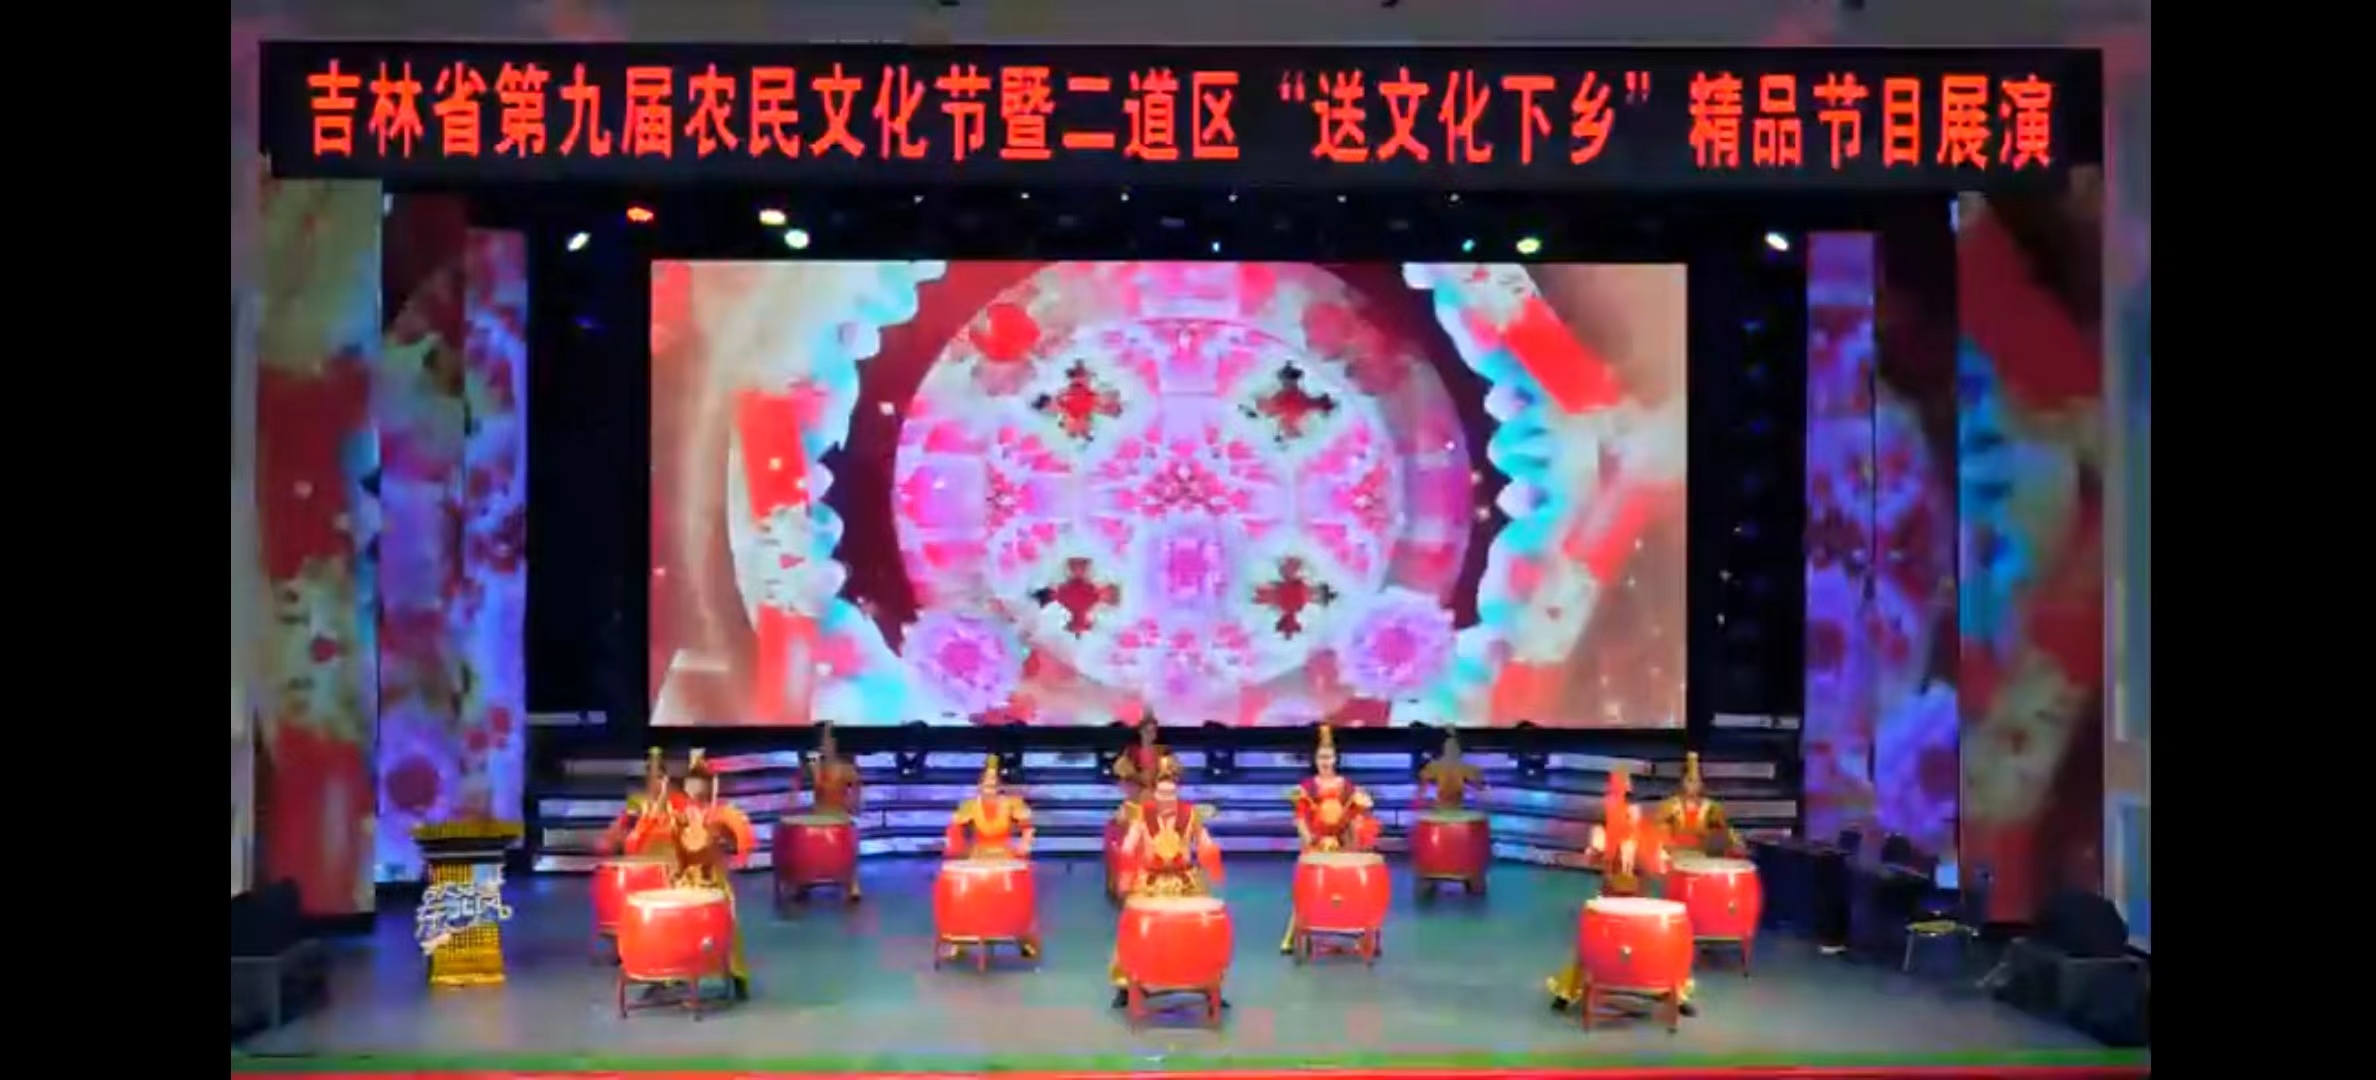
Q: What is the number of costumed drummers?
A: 10